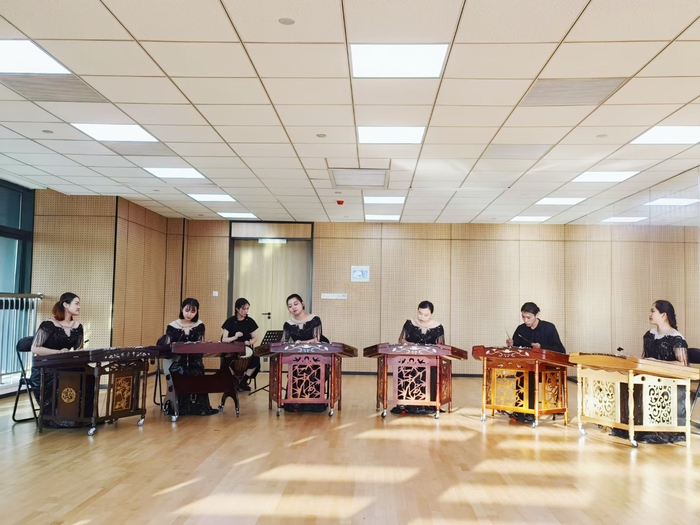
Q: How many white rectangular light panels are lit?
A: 15